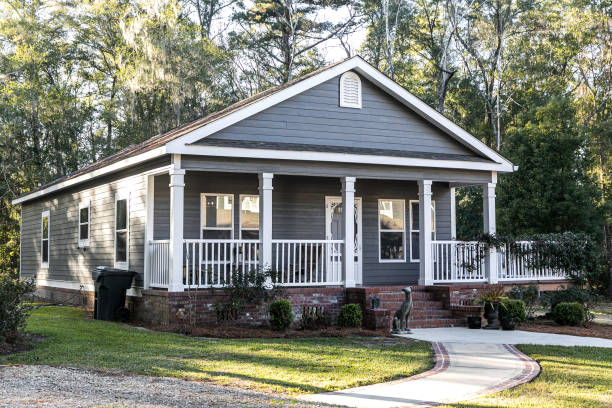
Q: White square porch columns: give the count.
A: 5